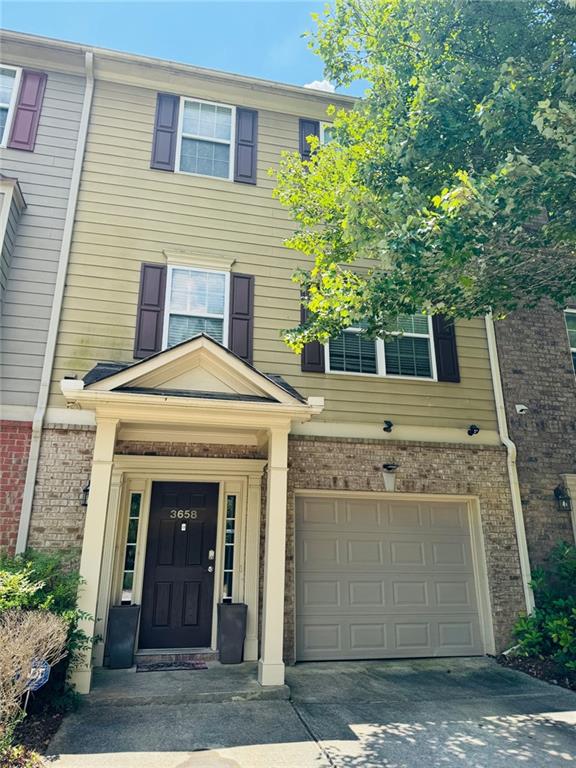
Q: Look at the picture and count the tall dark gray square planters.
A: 2